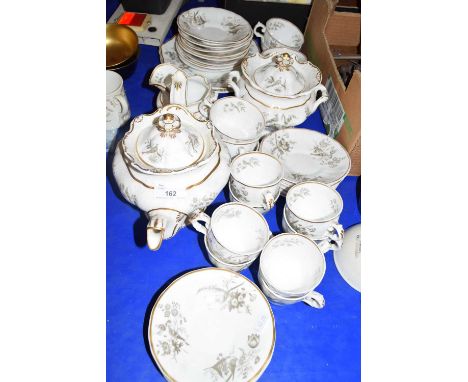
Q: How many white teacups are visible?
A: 11